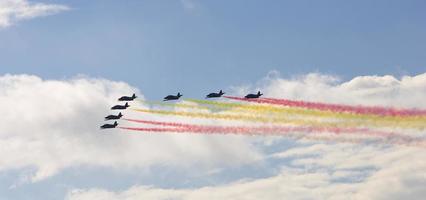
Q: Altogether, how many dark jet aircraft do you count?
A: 7